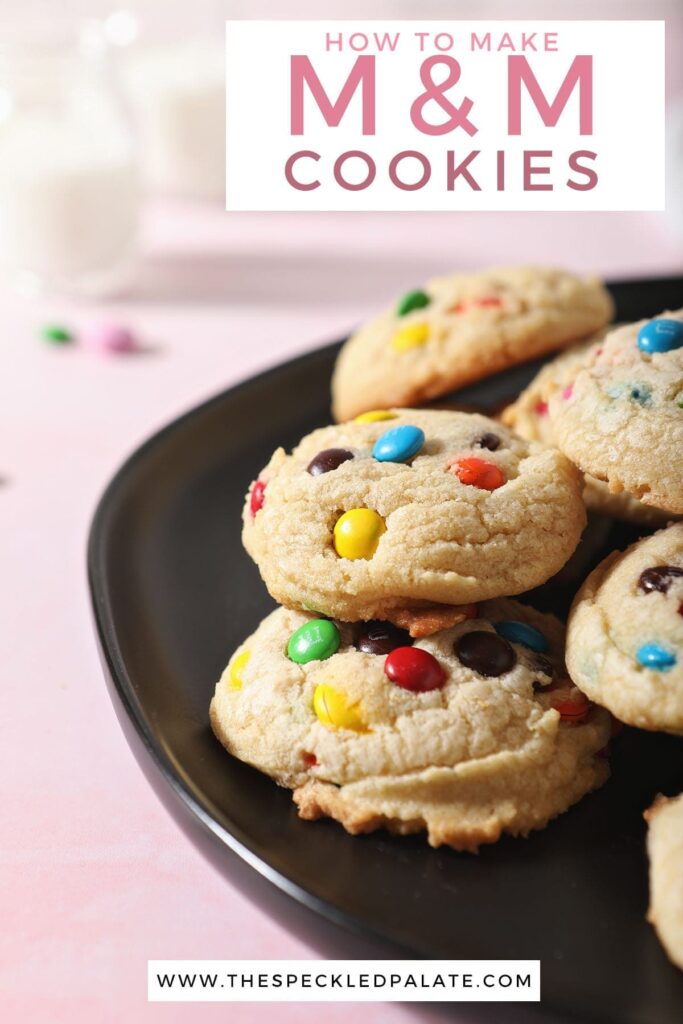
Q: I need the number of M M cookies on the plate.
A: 7